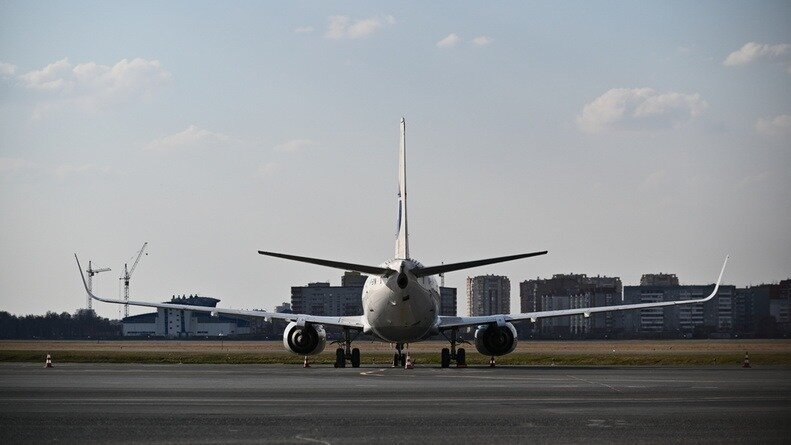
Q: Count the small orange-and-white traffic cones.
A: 5